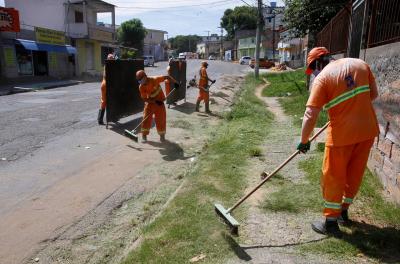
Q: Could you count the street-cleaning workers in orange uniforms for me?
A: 5